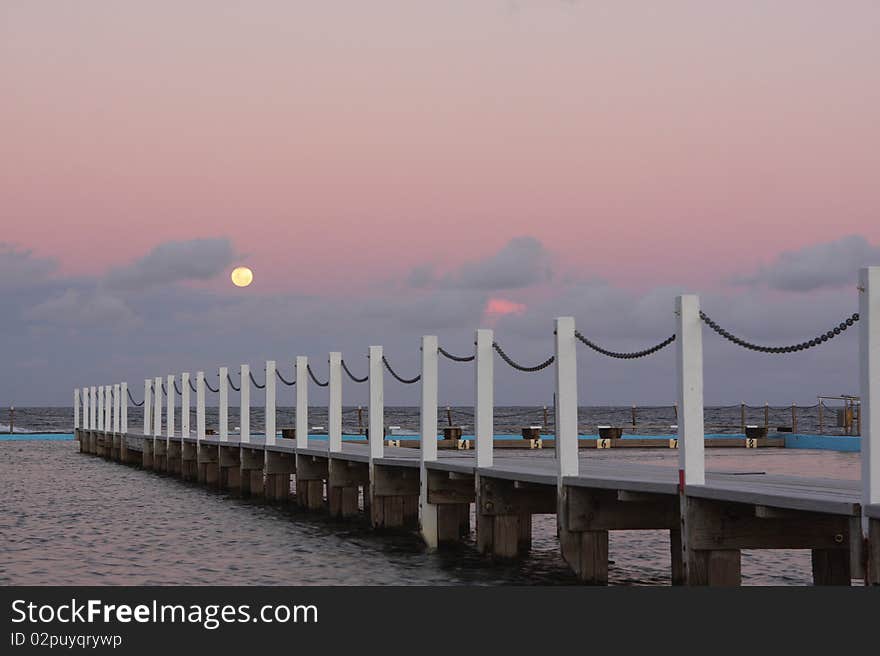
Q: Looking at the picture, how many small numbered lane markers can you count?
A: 6